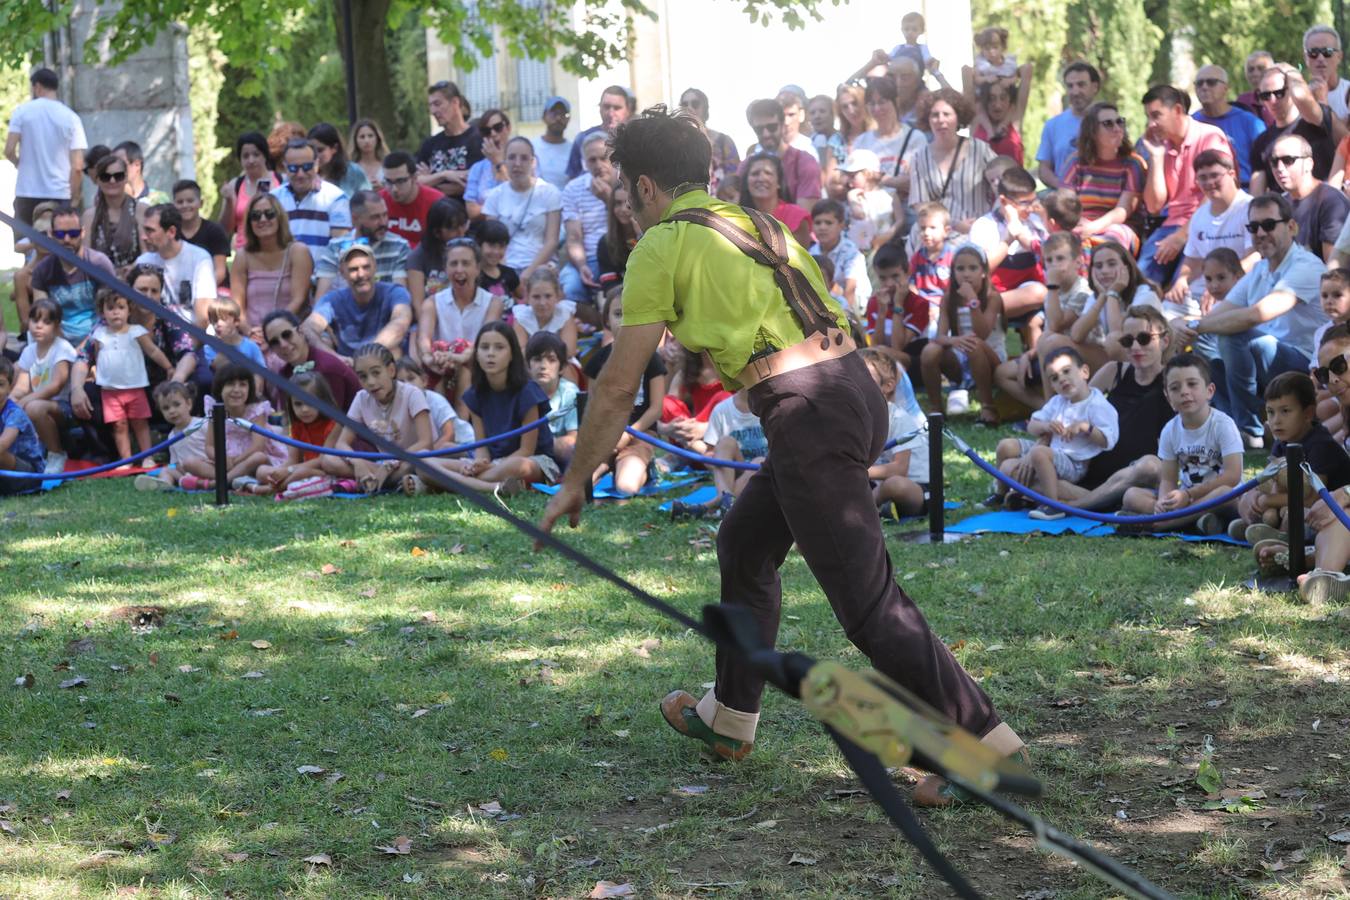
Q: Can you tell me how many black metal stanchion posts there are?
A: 4